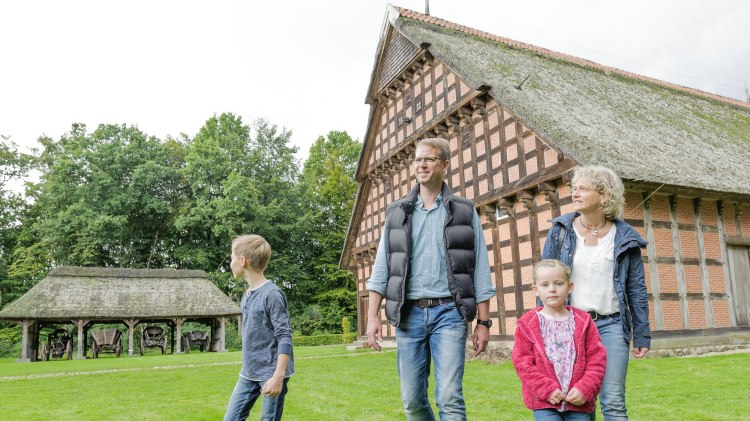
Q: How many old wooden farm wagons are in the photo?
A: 4